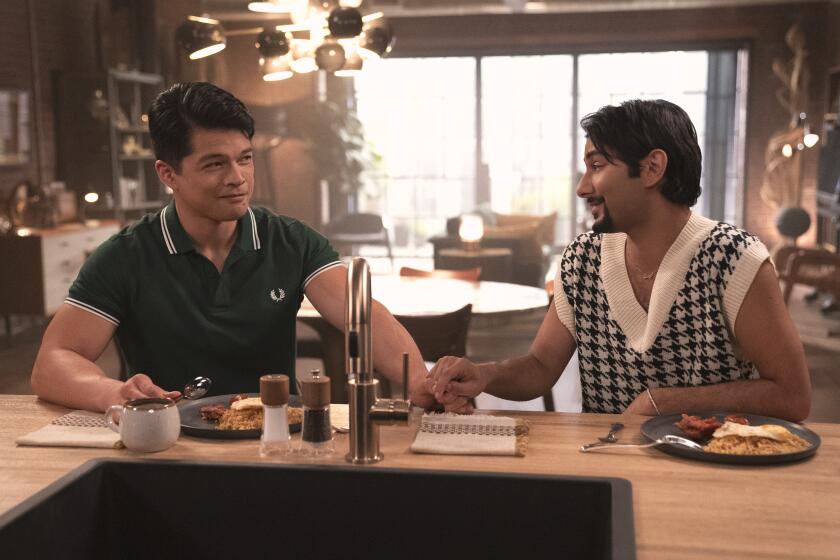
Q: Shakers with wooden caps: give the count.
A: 2